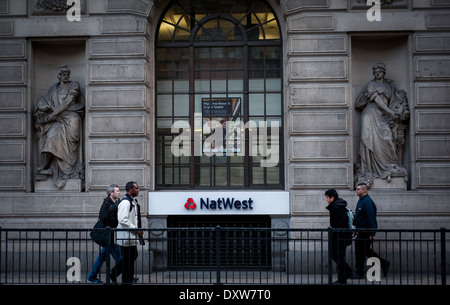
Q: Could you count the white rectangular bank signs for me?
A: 1